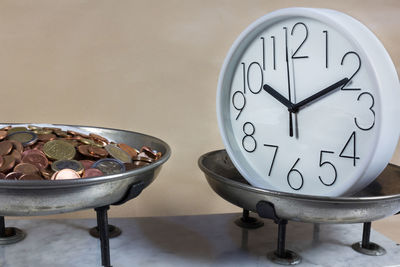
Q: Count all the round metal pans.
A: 2